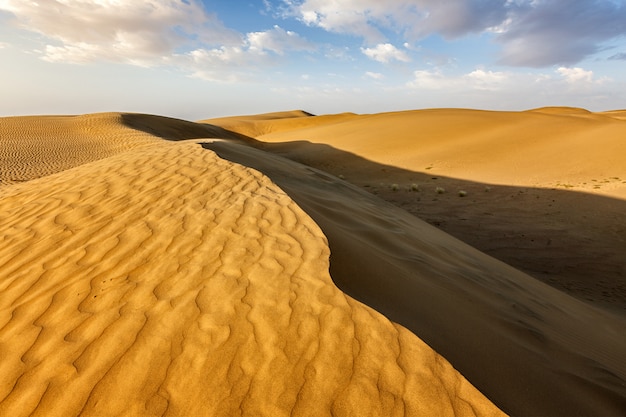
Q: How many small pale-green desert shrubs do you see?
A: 6